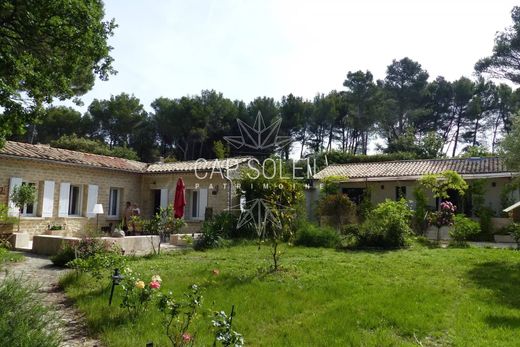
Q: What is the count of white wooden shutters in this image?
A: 6